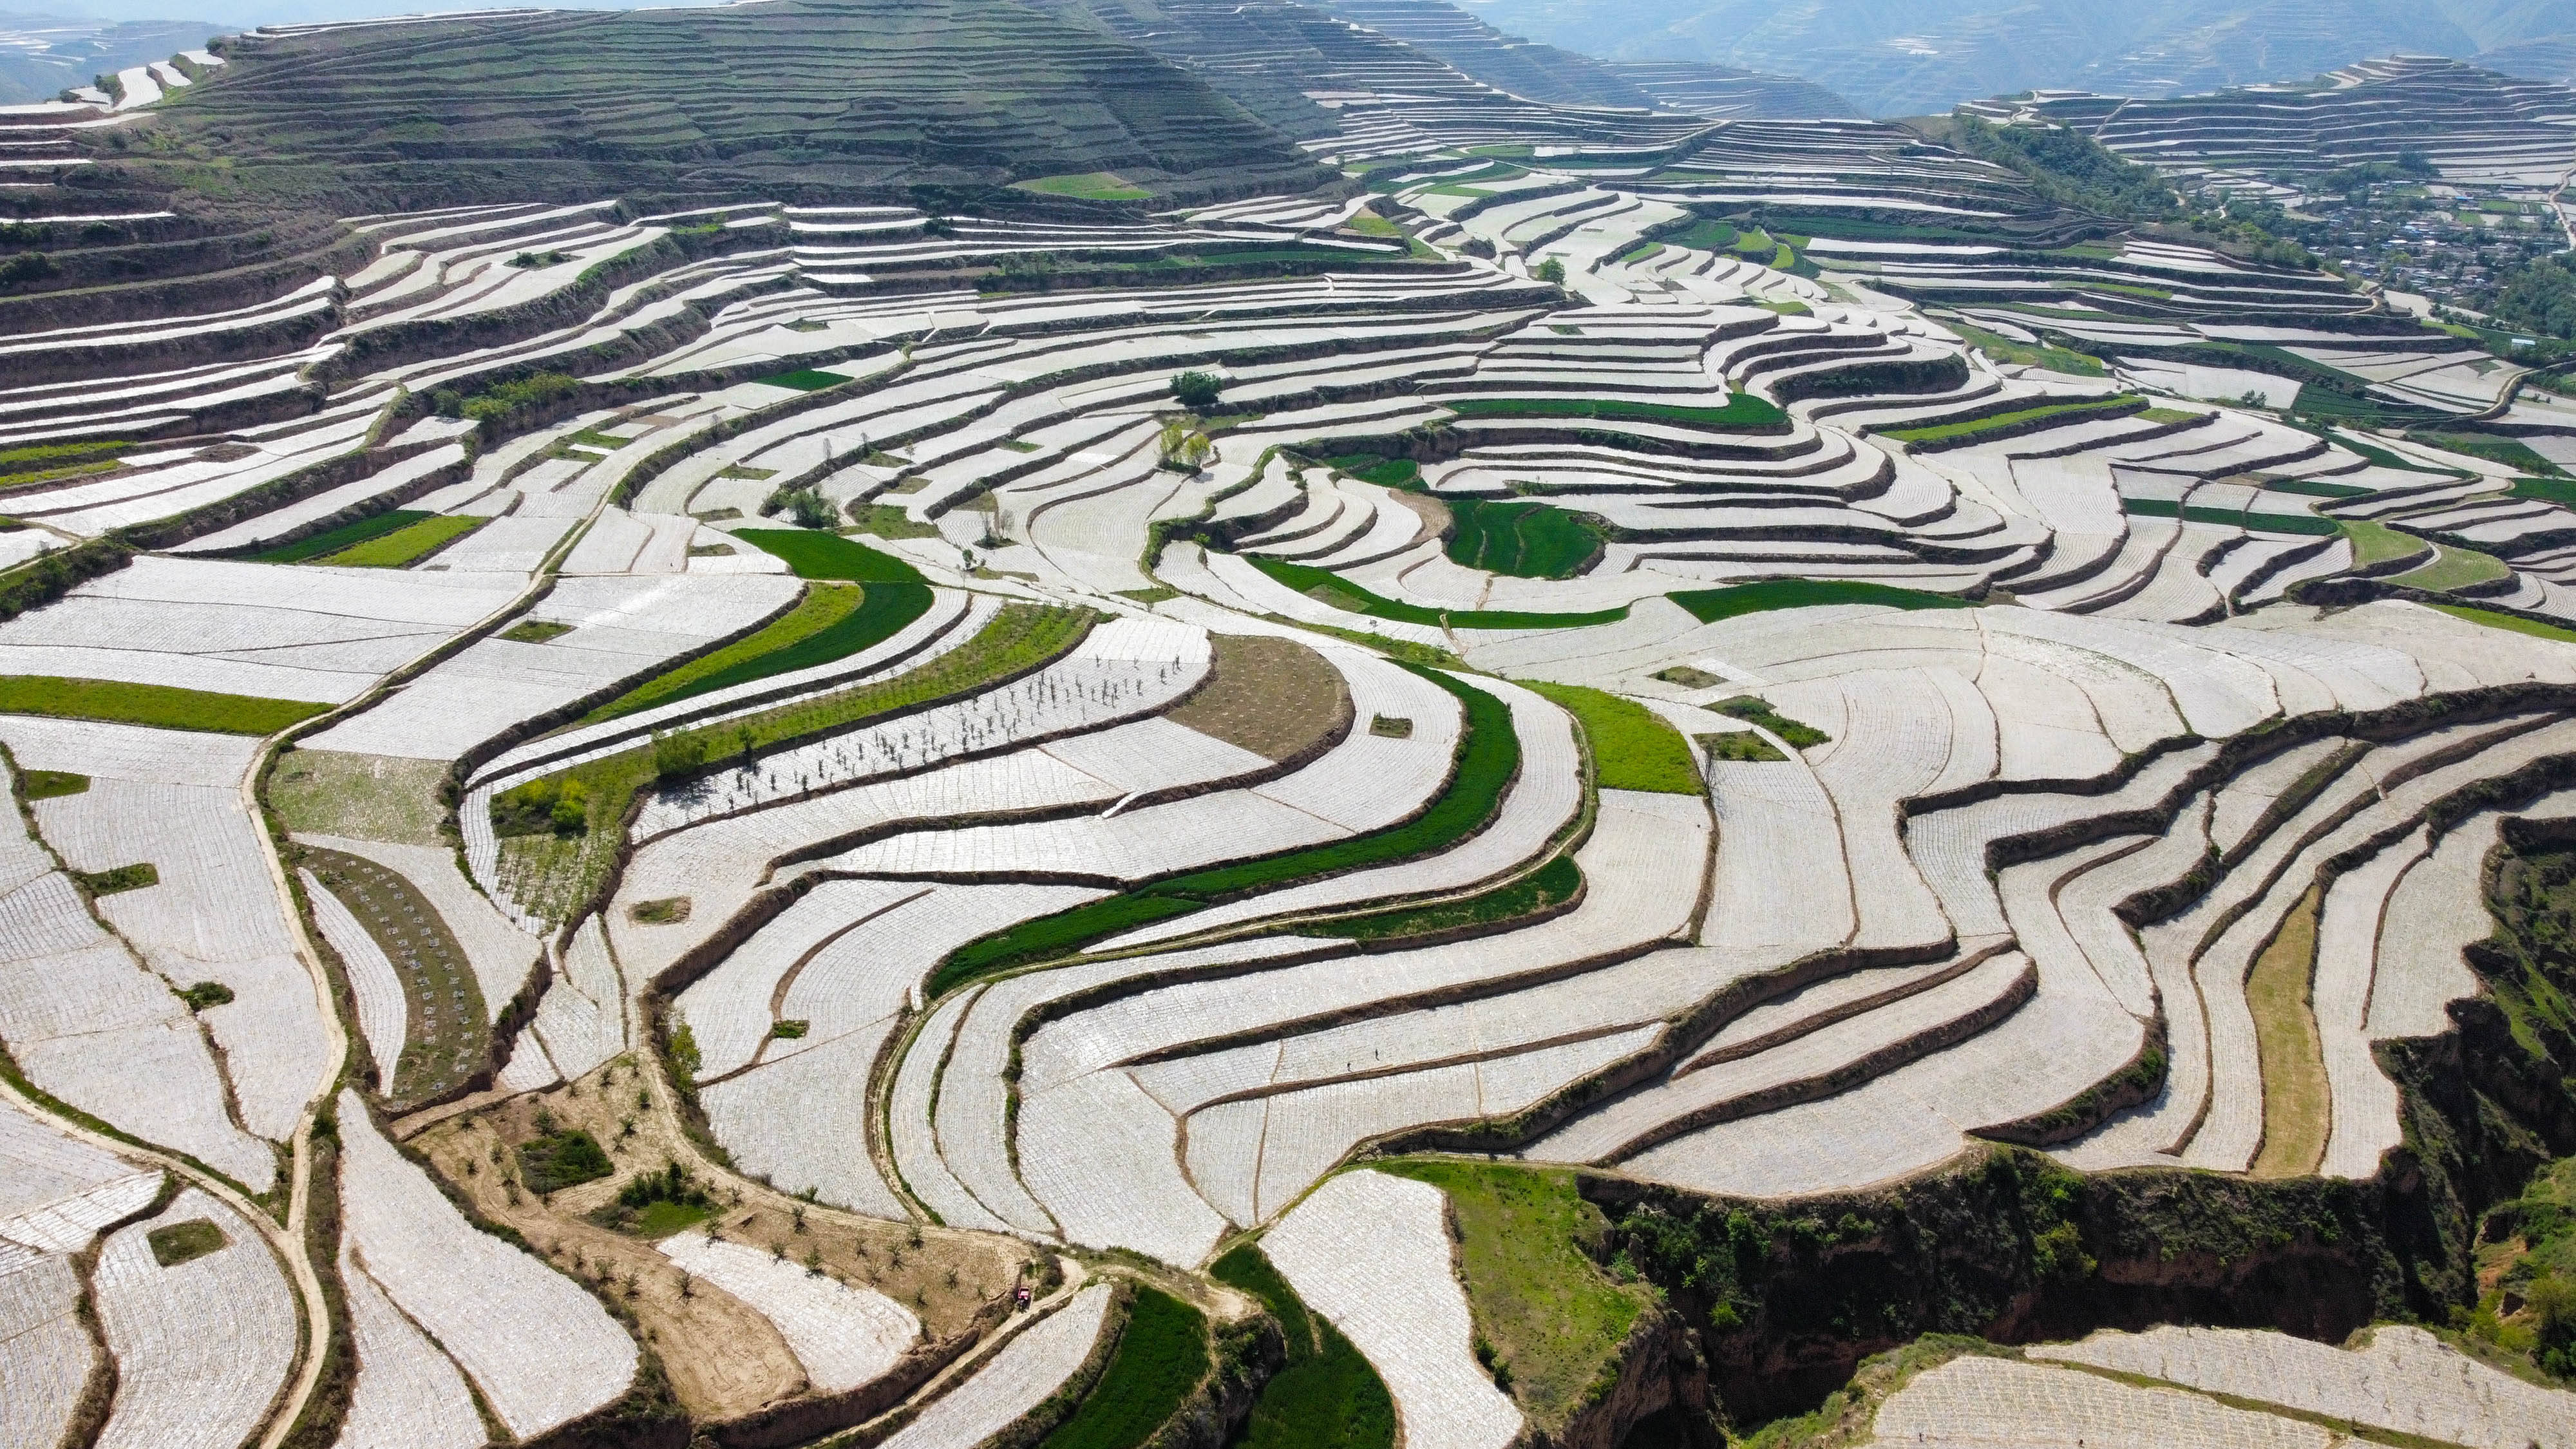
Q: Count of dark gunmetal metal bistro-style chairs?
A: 0